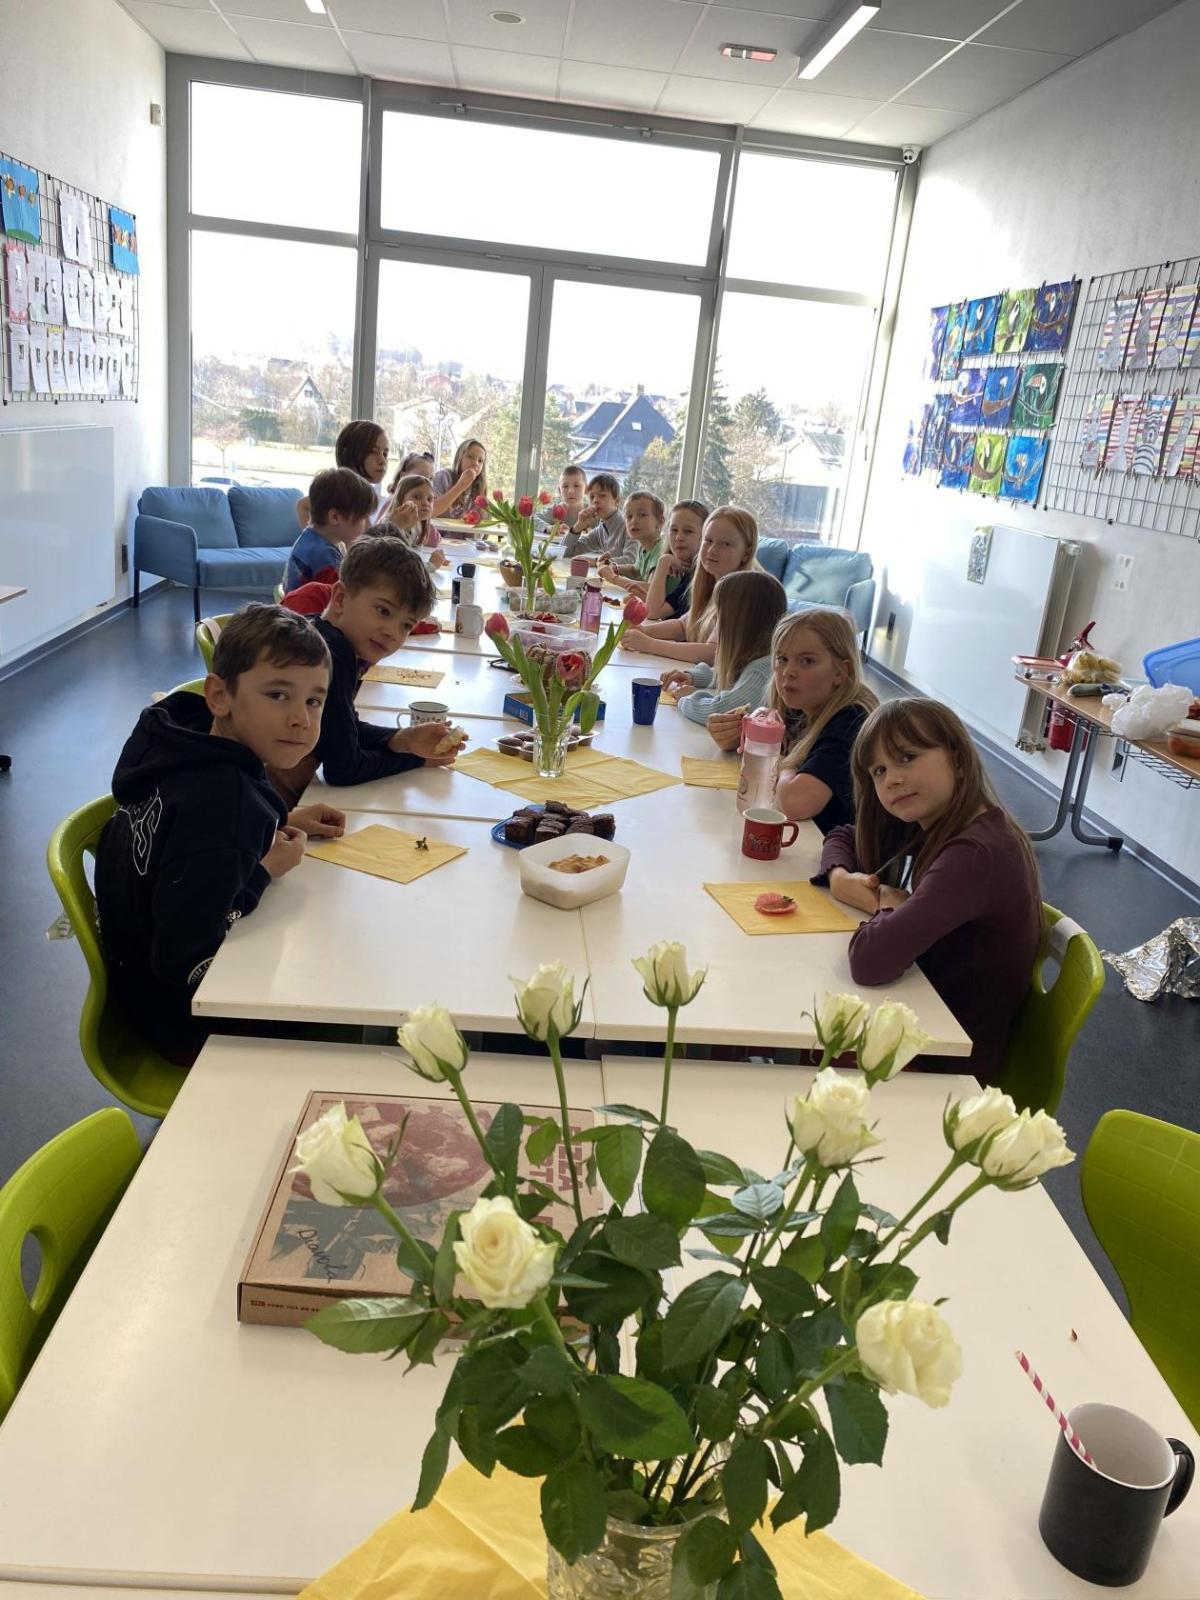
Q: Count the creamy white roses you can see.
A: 11